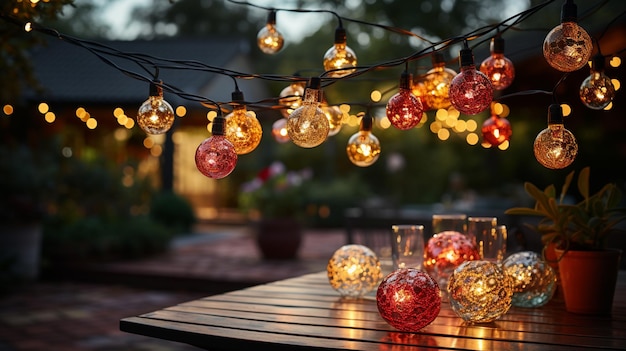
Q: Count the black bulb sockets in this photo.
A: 14